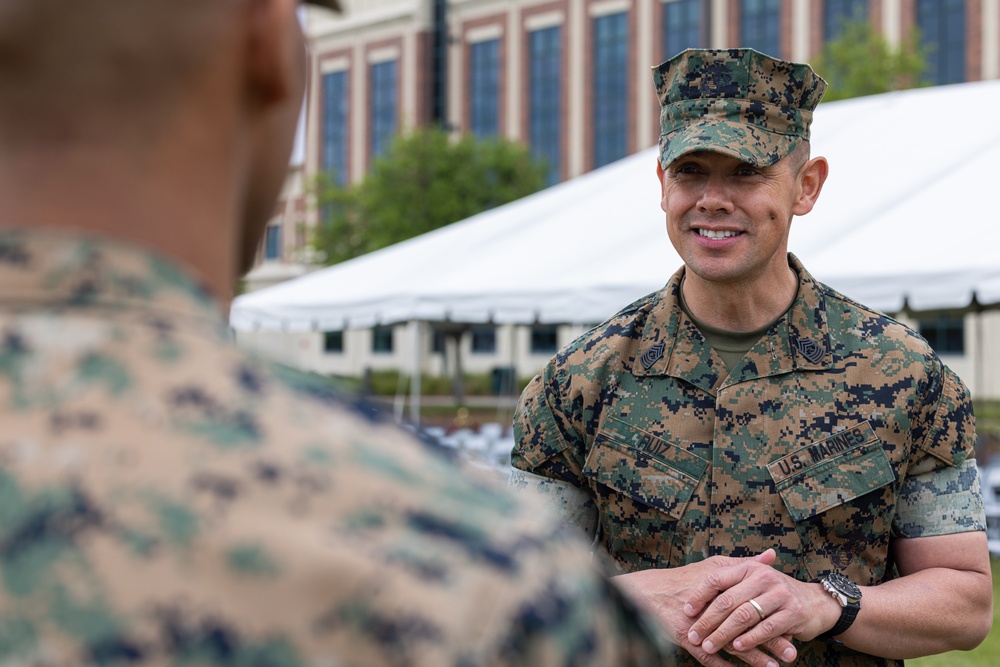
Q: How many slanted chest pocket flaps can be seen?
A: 2